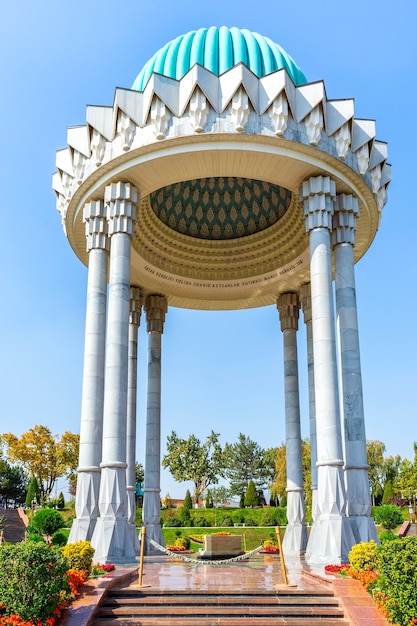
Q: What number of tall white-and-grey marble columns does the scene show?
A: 8